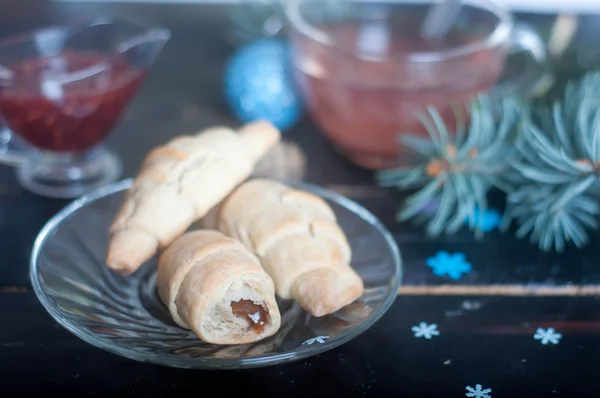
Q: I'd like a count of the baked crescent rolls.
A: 3